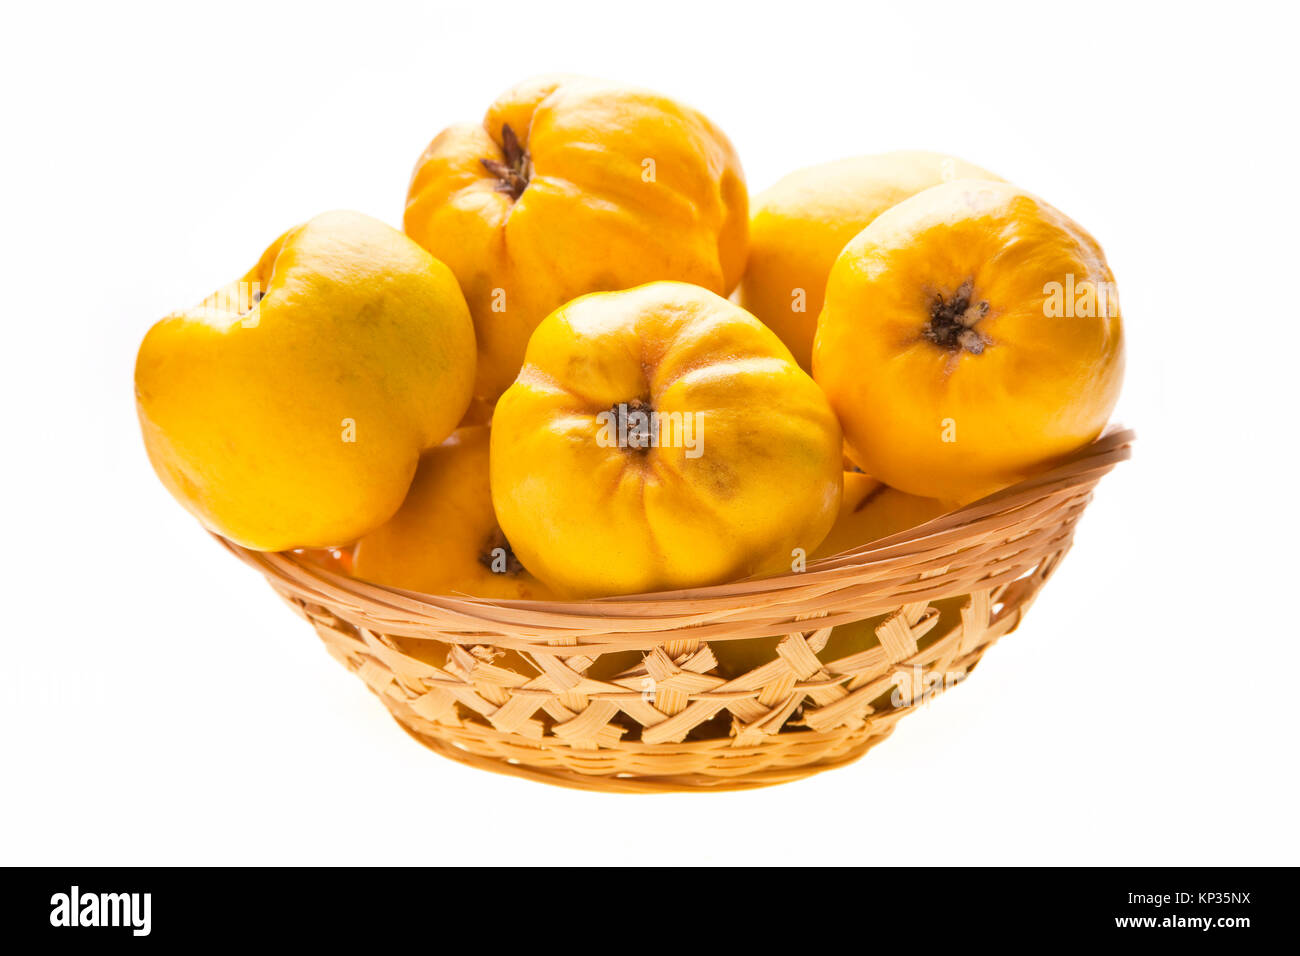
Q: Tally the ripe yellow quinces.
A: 7